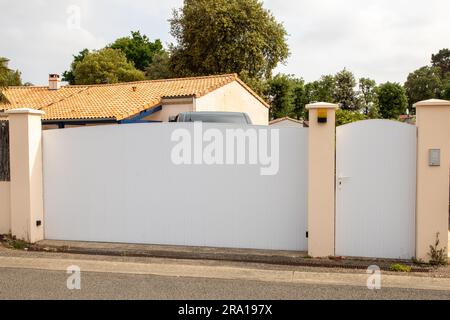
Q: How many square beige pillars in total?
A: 3